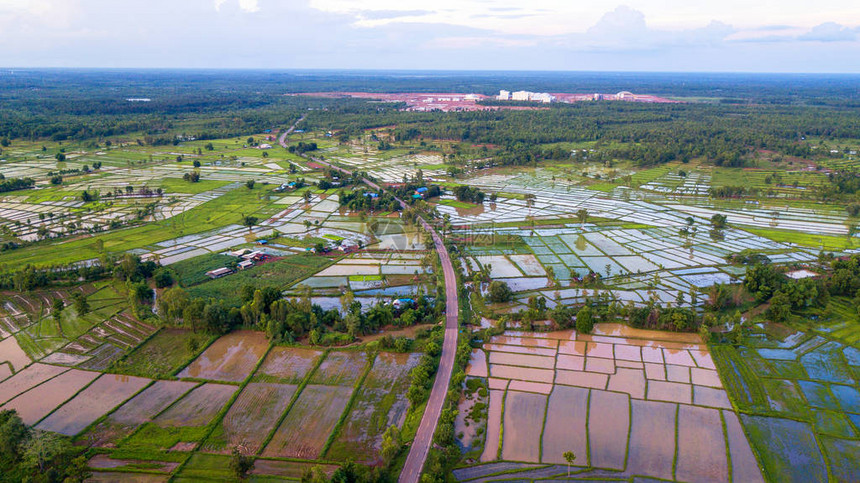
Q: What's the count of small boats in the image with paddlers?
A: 0